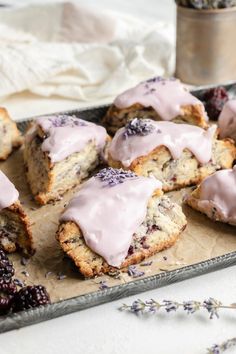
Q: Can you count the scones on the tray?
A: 8